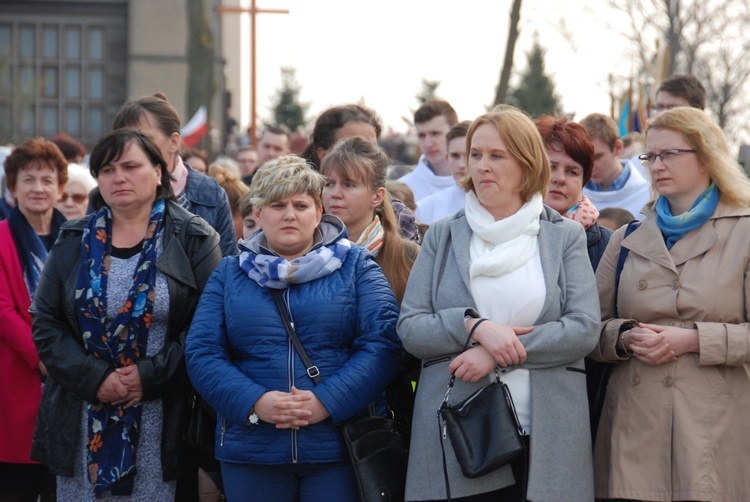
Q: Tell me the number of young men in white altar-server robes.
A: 3